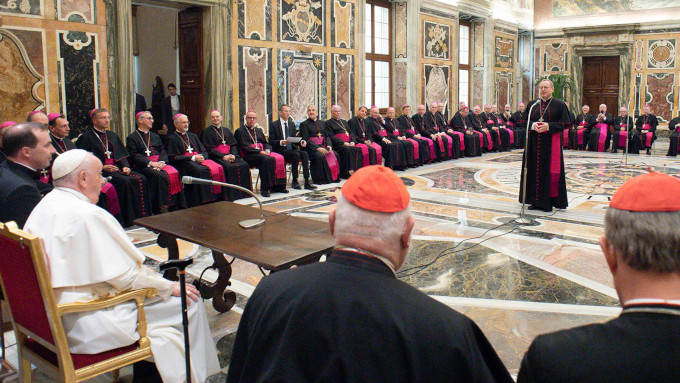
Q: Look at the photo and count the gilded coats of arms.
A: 2